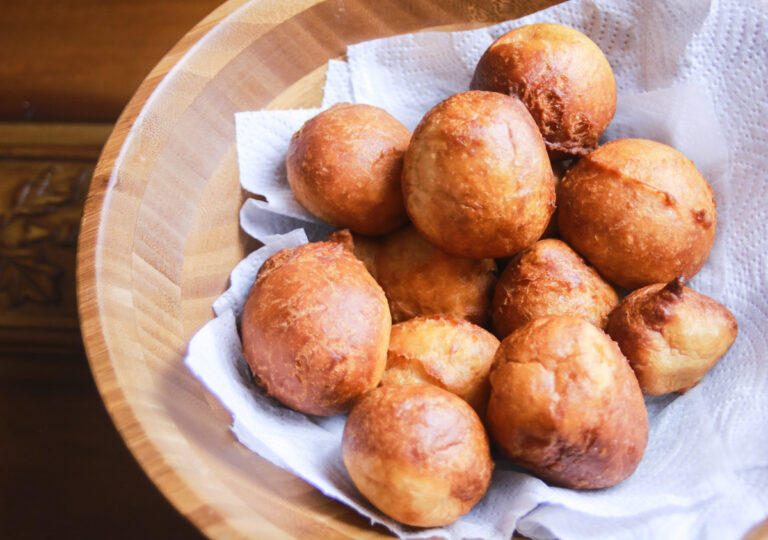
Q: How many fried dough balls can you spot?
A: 11